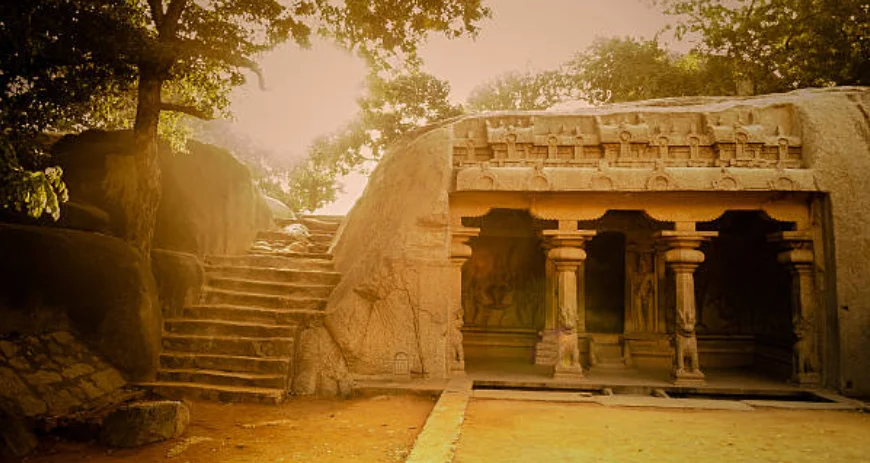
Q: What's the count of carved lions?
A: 4